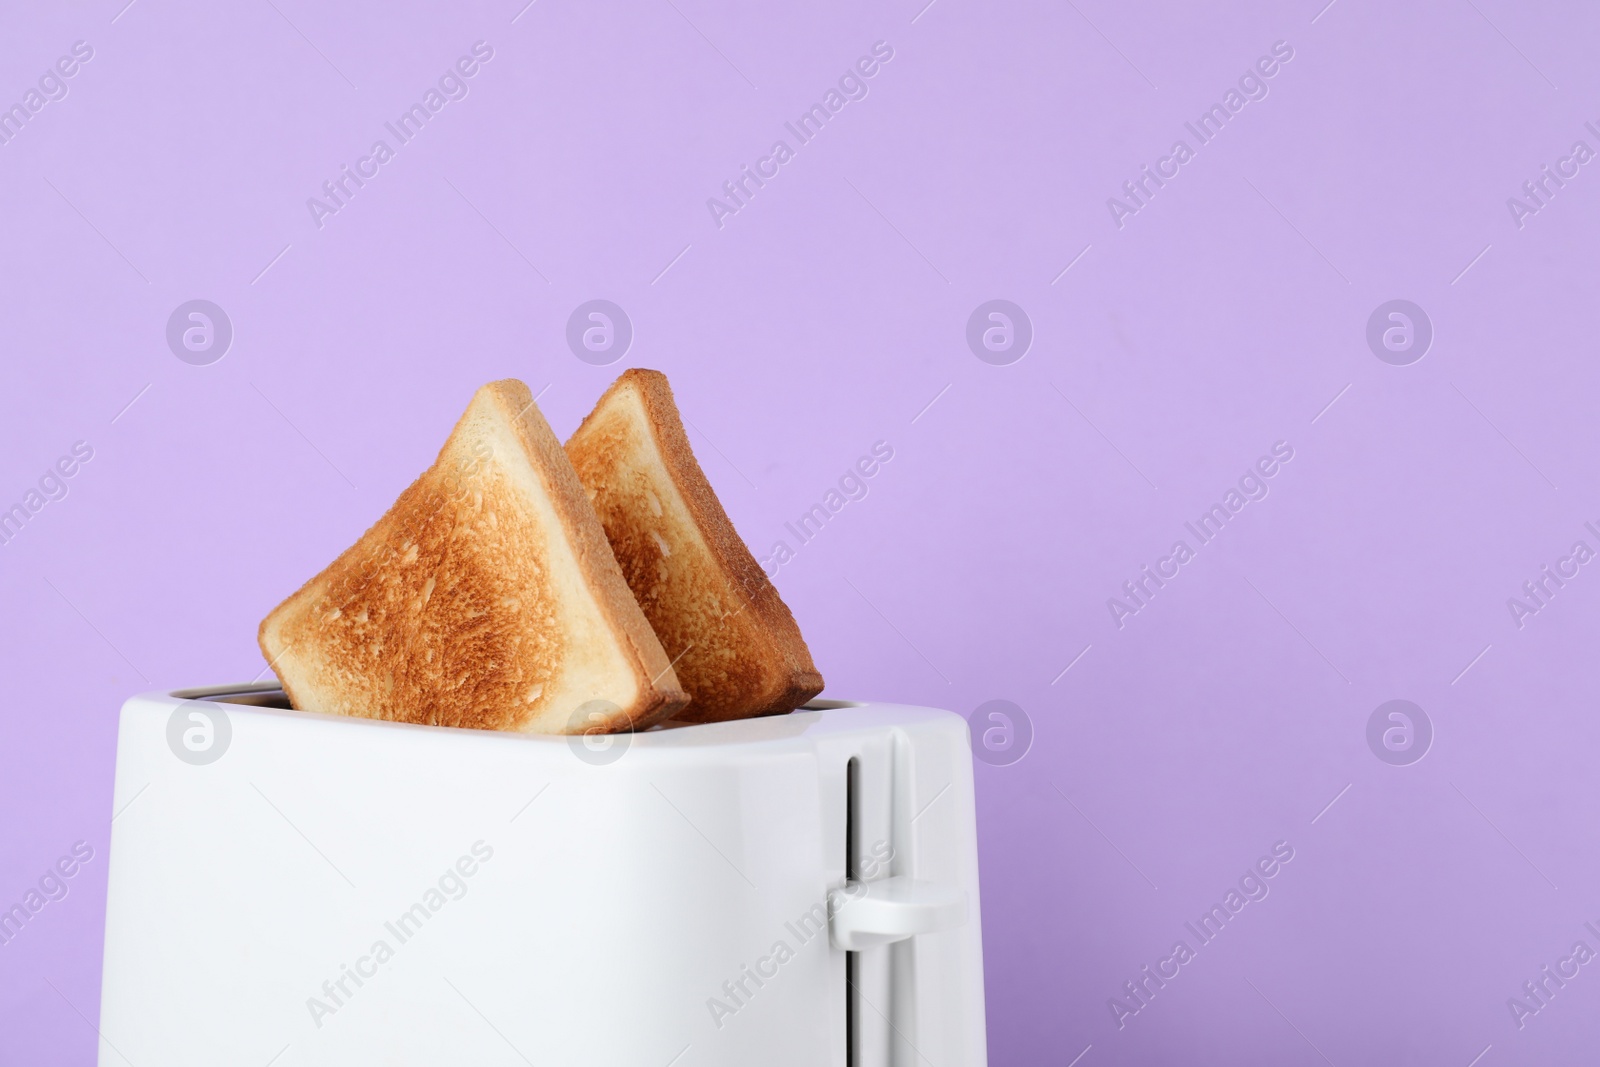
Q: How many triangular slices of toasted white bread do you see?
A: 2